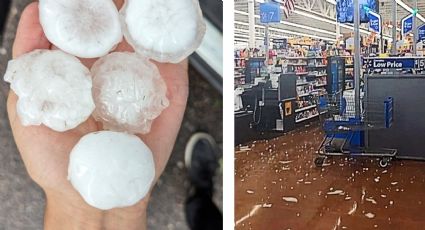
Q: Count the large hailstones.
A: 5